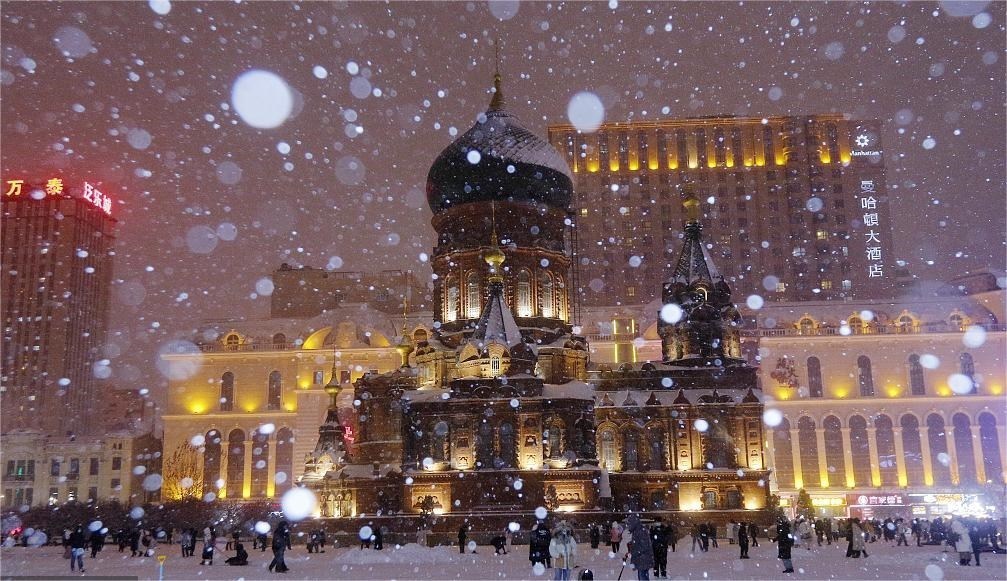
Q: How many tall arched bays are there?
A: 13